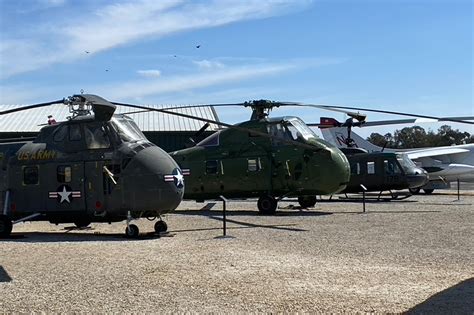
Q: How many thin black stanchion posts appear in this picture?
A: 3